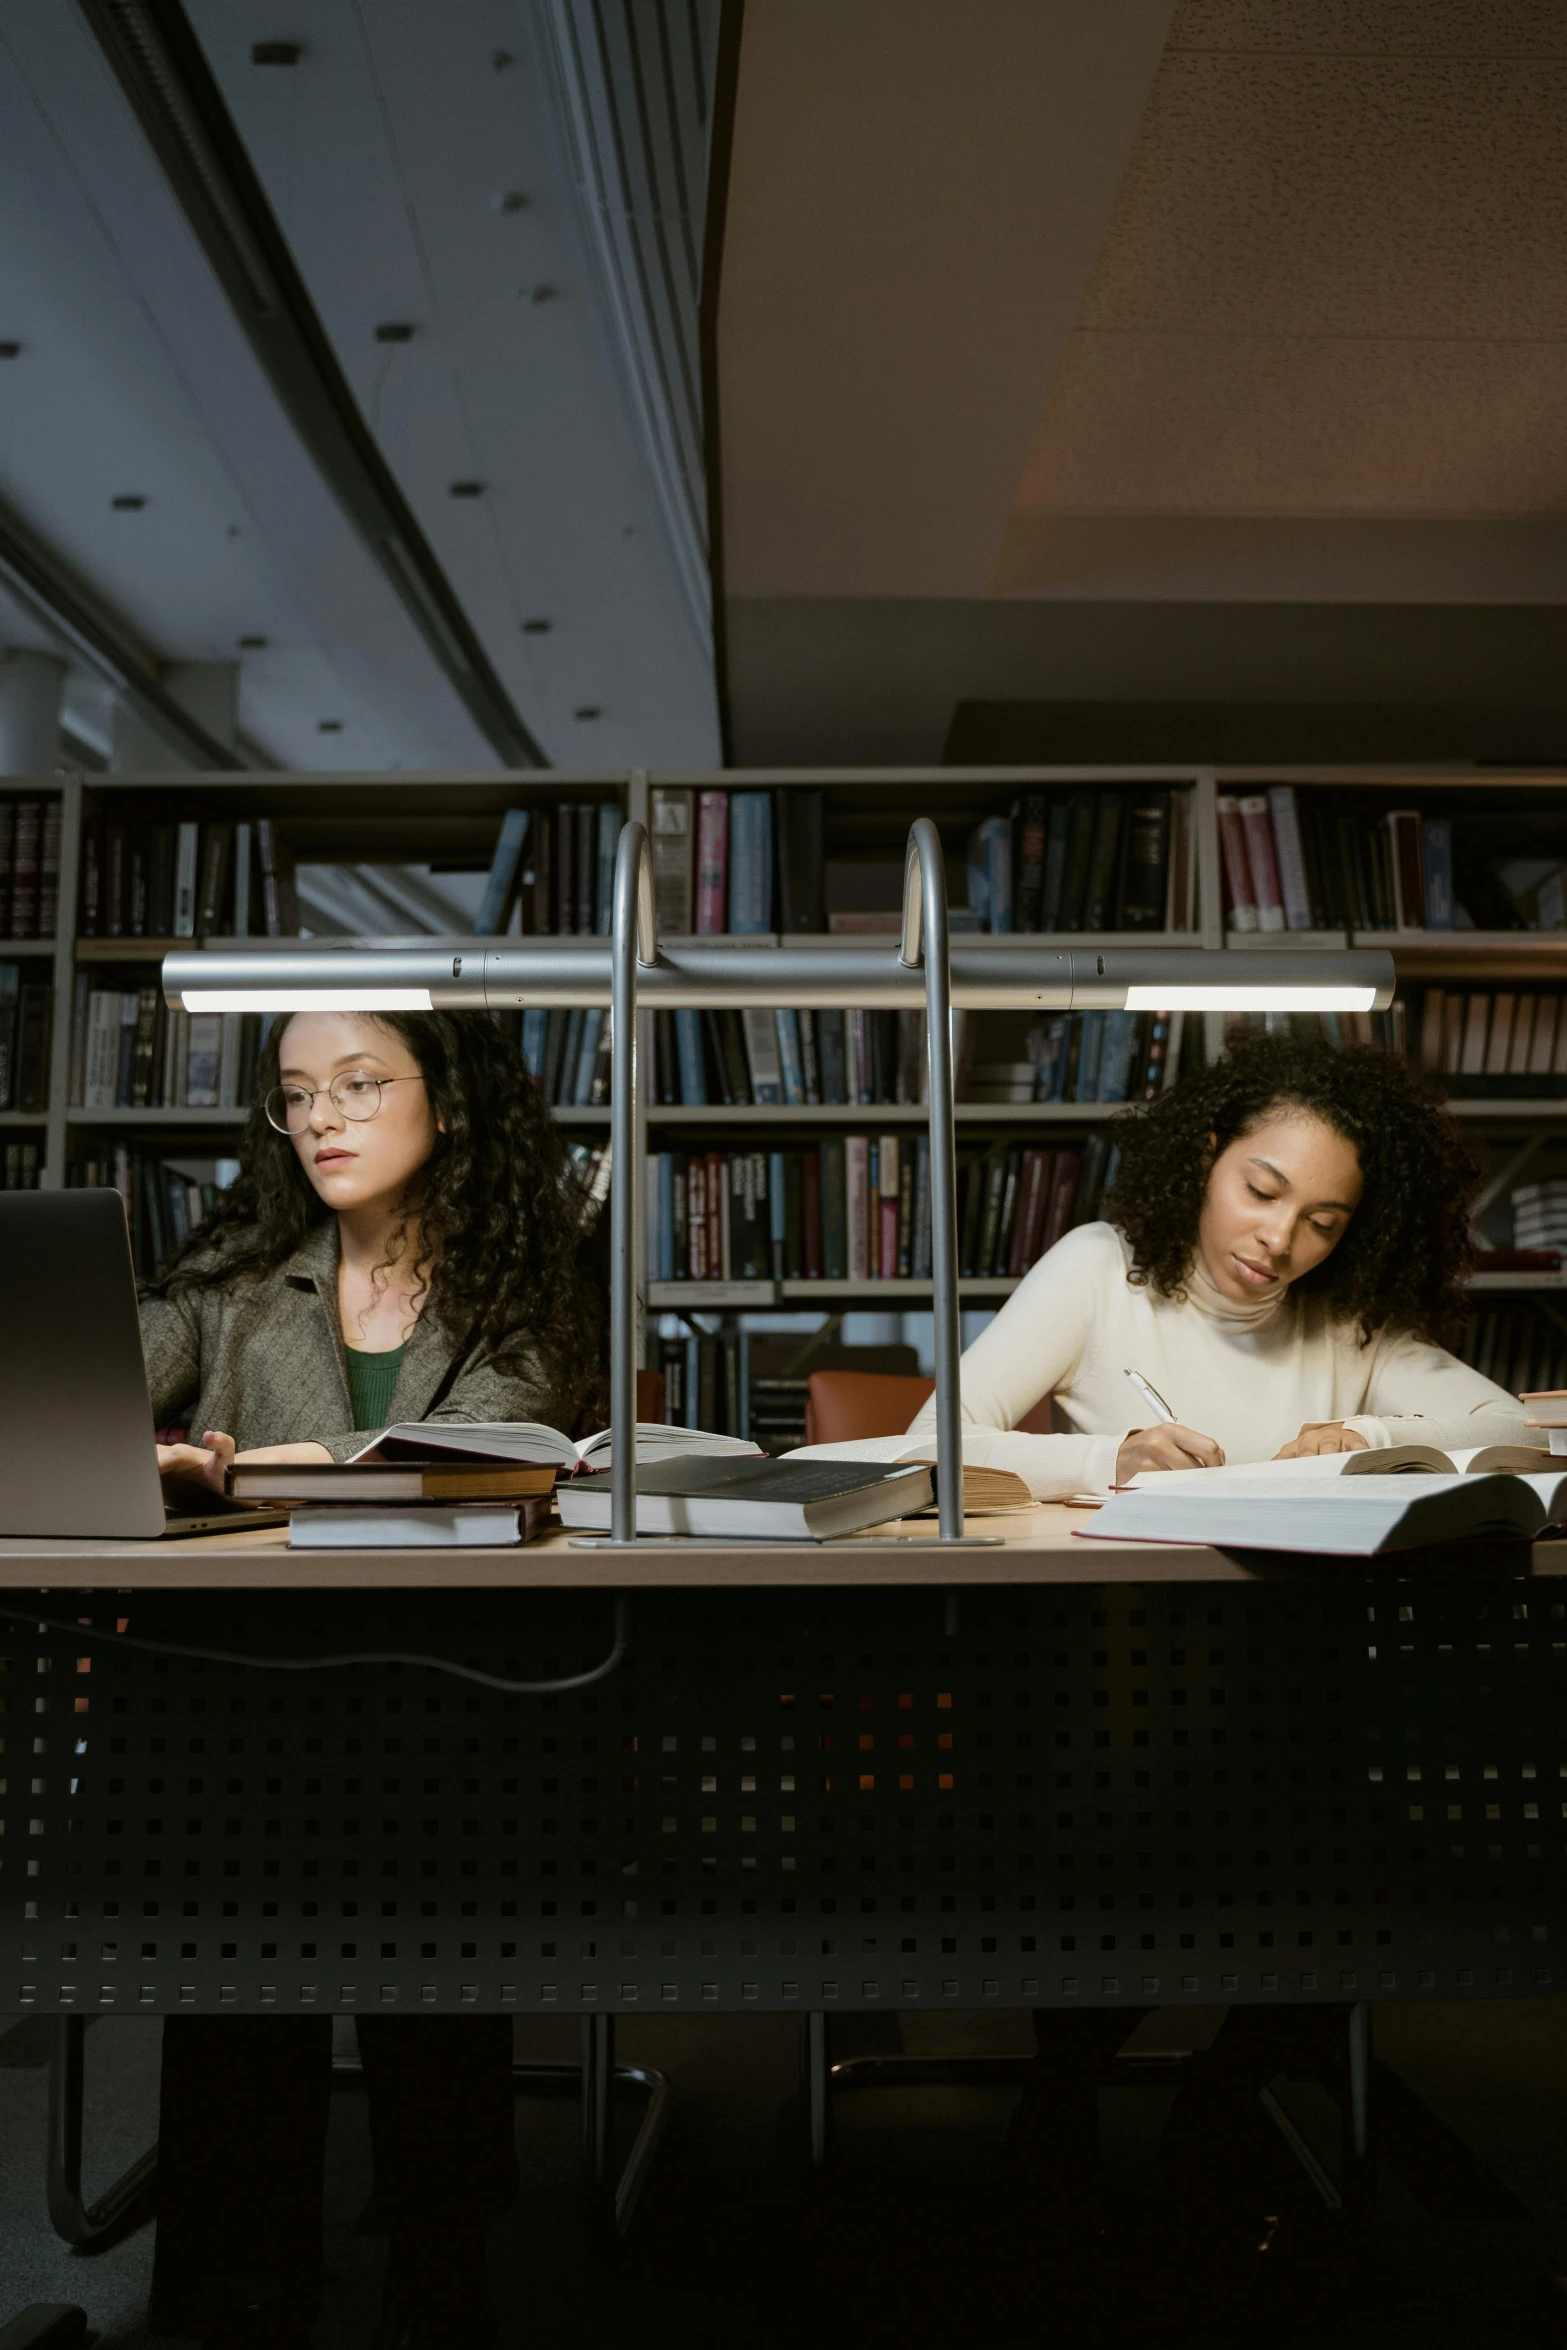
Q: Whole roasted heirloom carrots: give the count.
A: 0